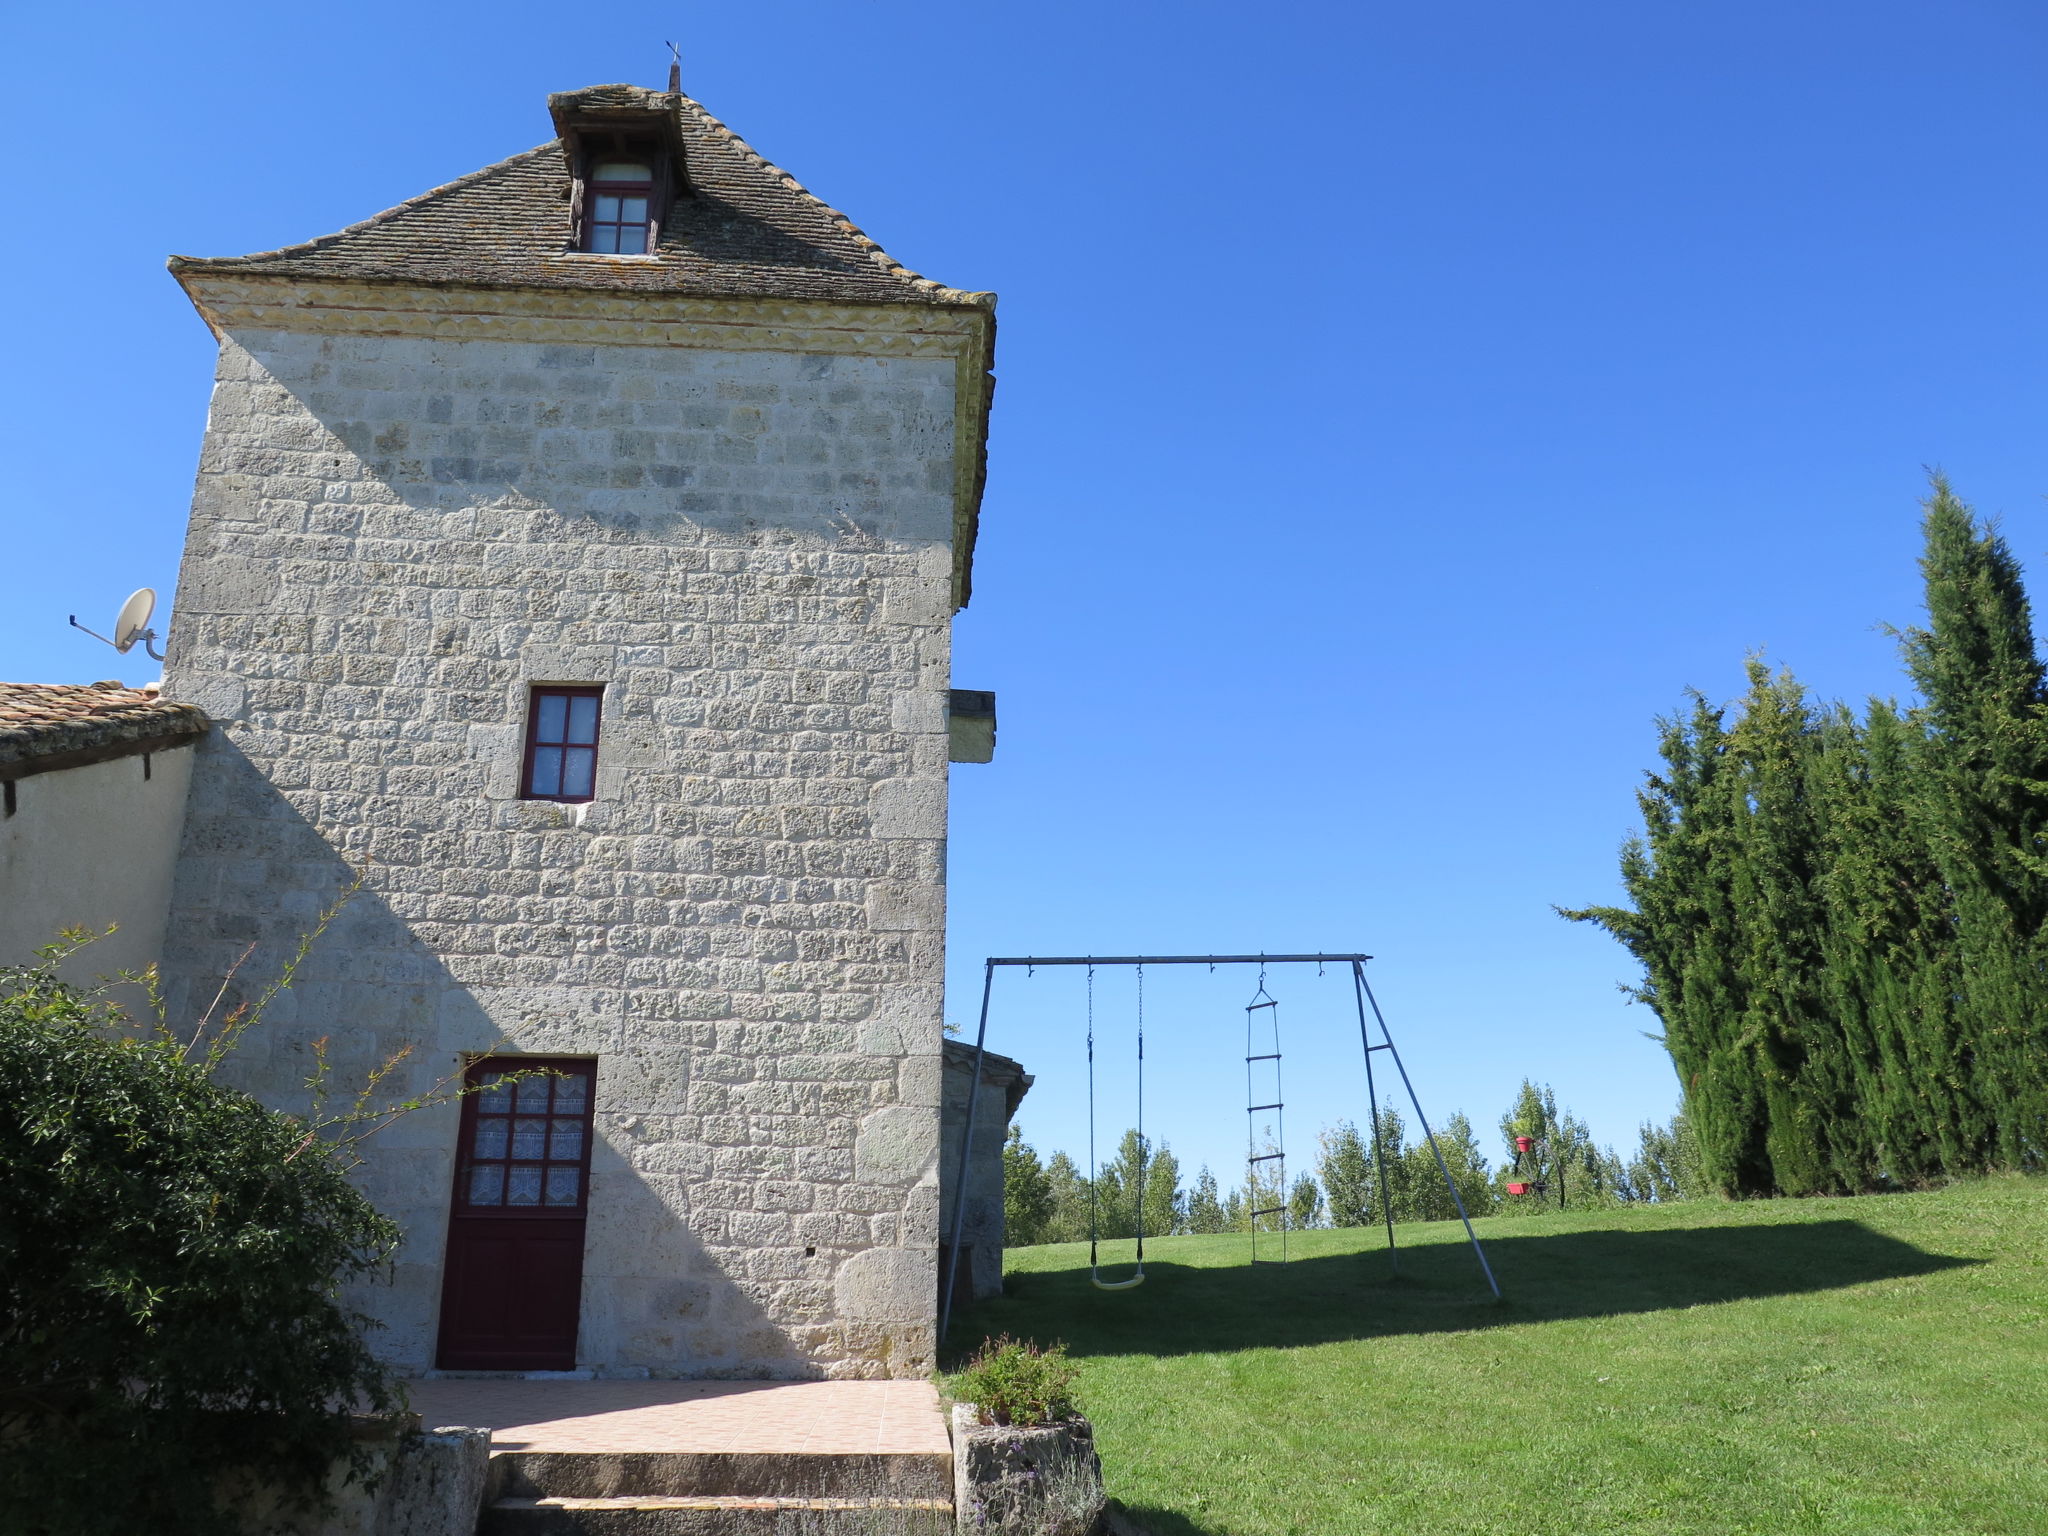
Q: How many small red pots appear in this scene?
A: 2